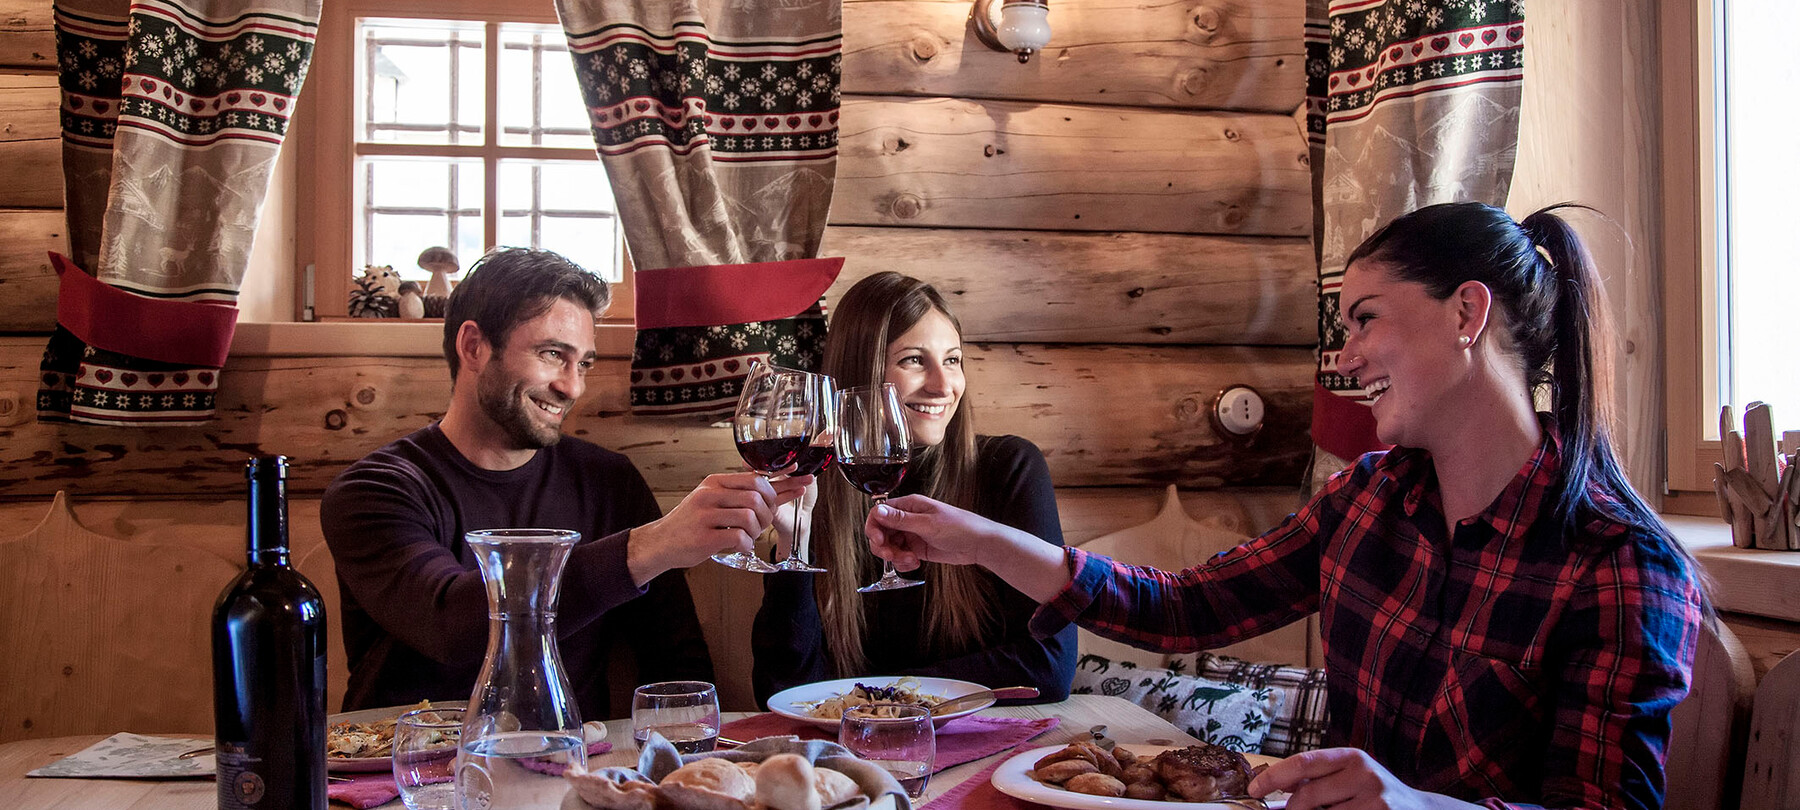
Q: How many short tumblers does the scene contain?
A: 3